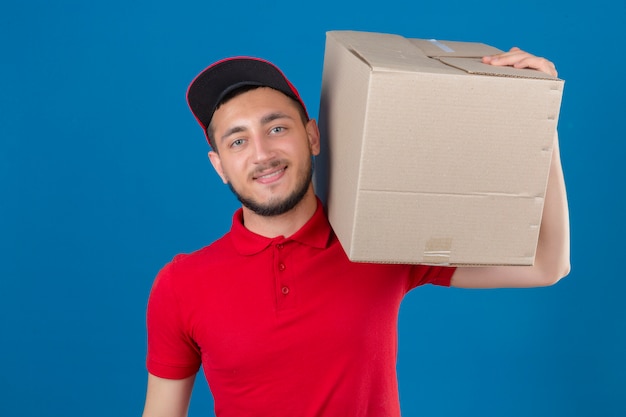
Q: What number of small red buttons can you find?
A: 3